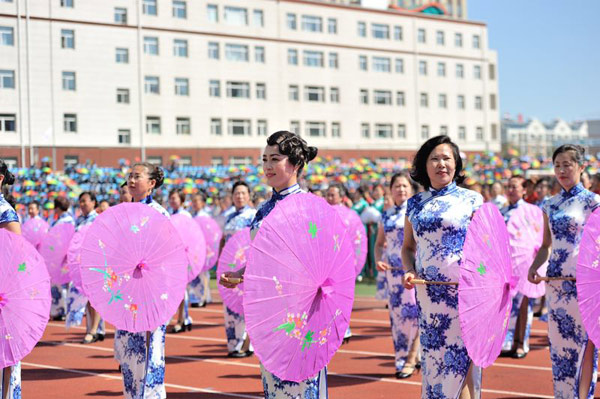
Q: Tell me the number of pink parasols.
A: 13